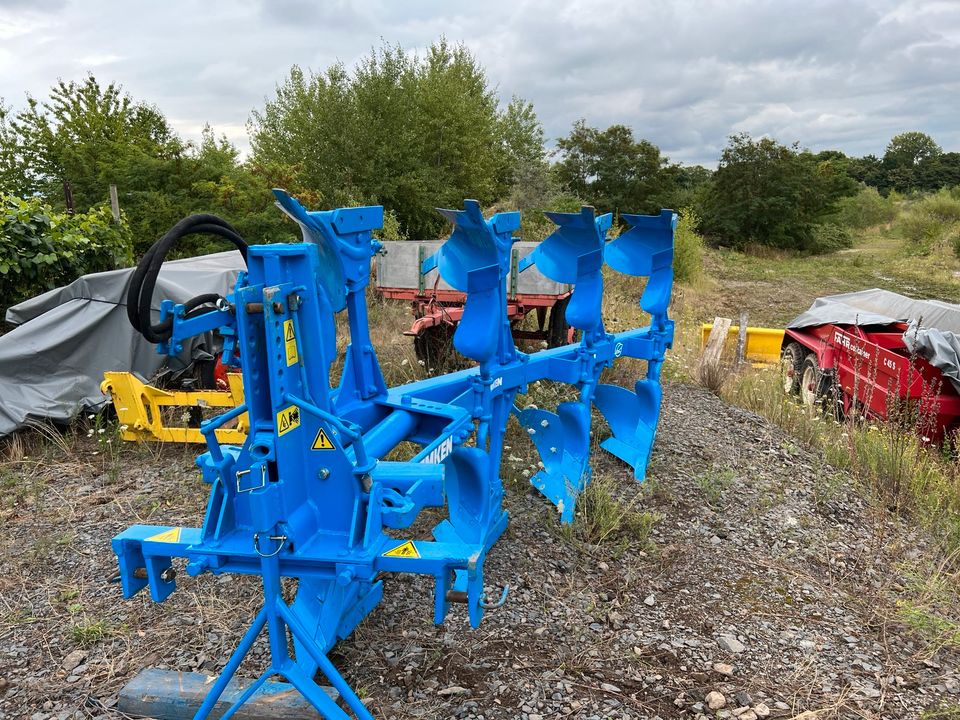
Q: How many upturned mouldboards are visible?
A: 4